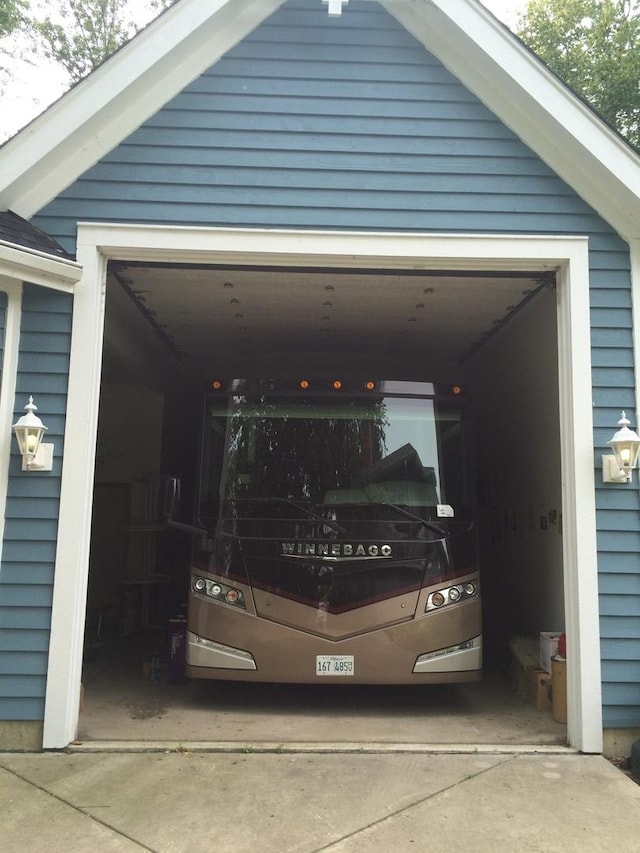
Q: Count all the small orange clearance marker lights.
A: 5